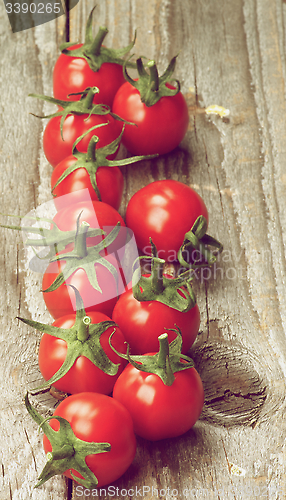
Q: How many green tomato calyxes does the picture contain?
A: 11